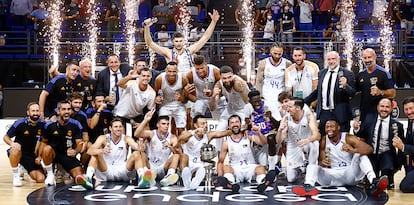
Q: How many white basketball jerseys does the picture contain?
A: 11